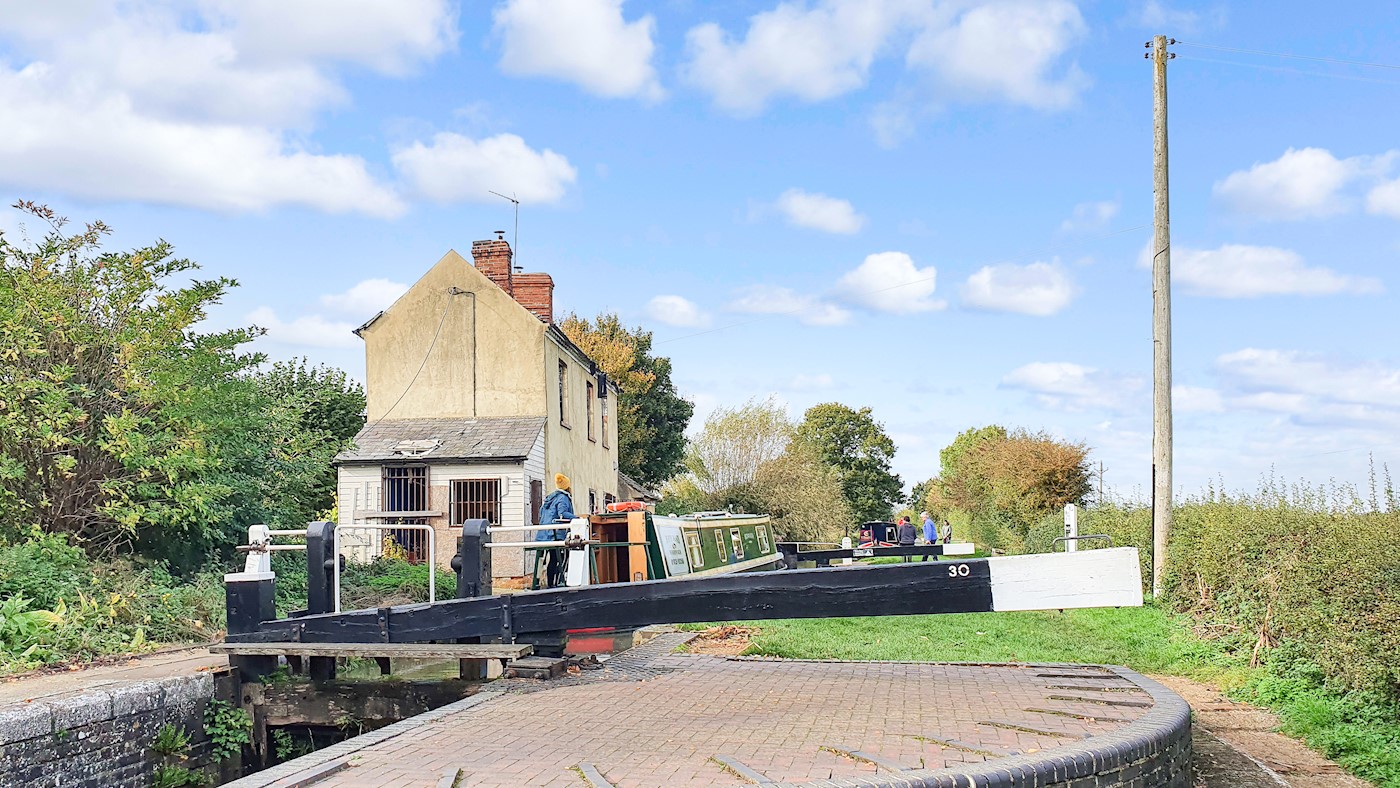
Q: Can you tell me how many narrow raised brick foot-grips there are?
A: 11